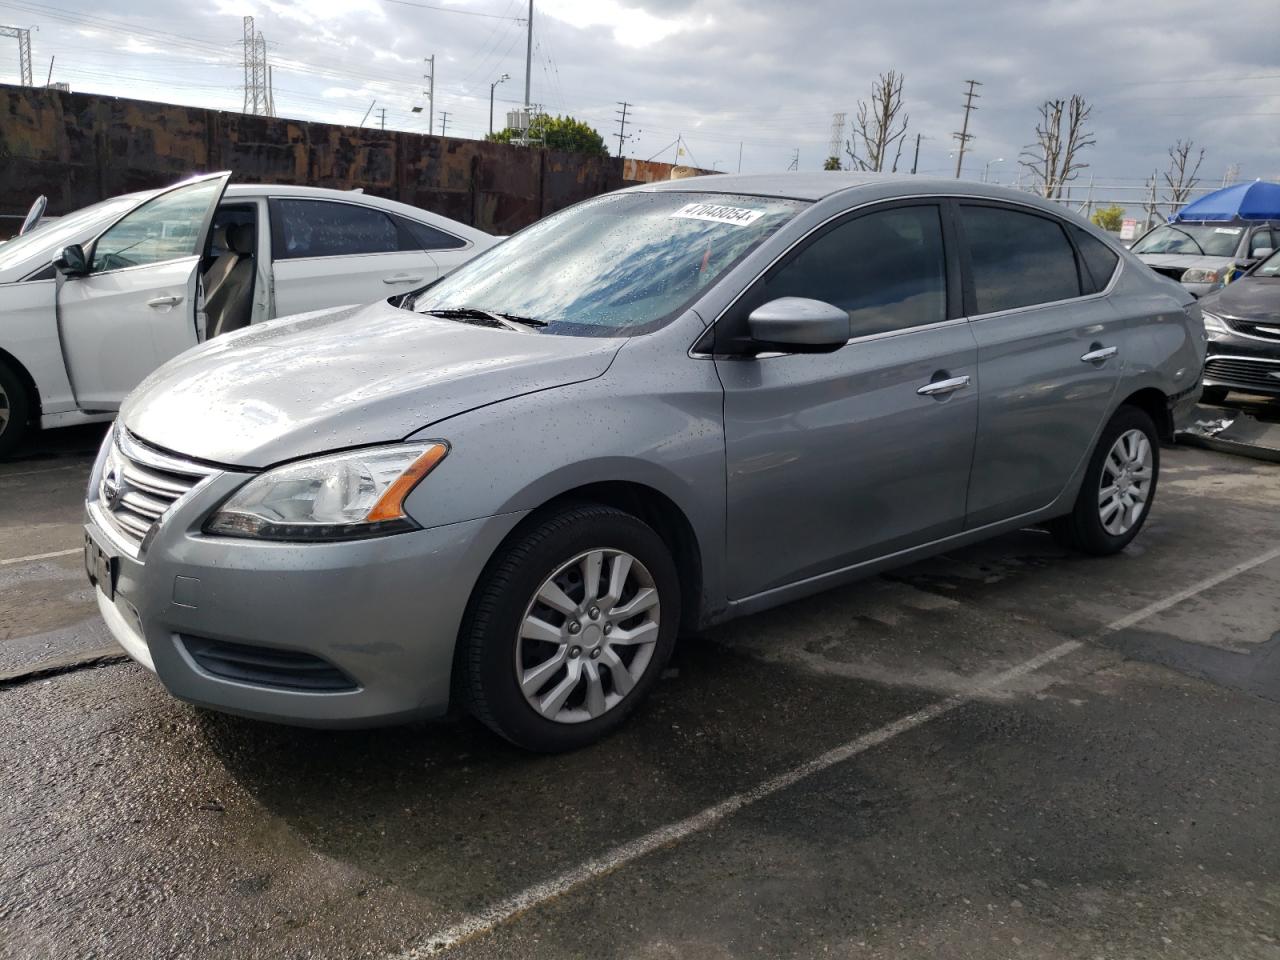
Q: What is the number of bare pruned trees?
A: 3